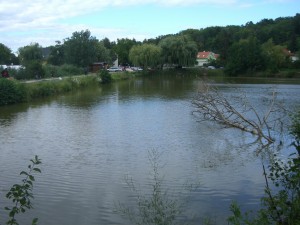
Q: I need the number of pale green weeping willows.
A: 2